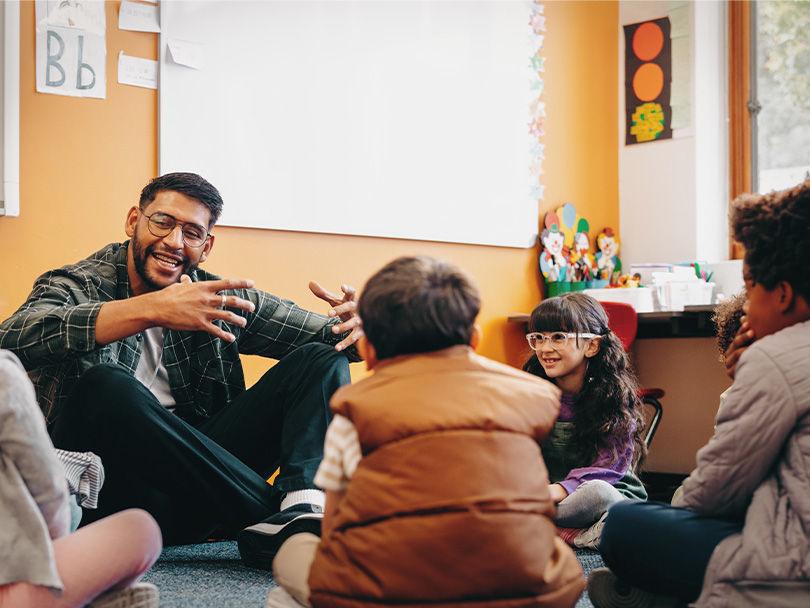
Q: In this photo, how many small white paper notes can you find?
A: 3